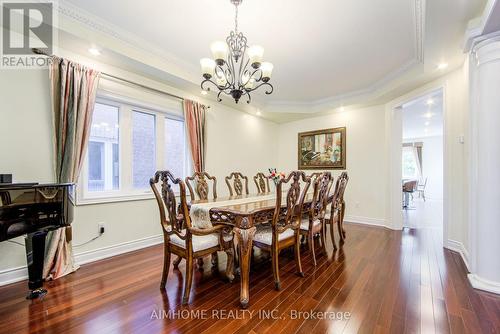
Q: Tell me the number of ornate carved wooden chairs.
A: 8